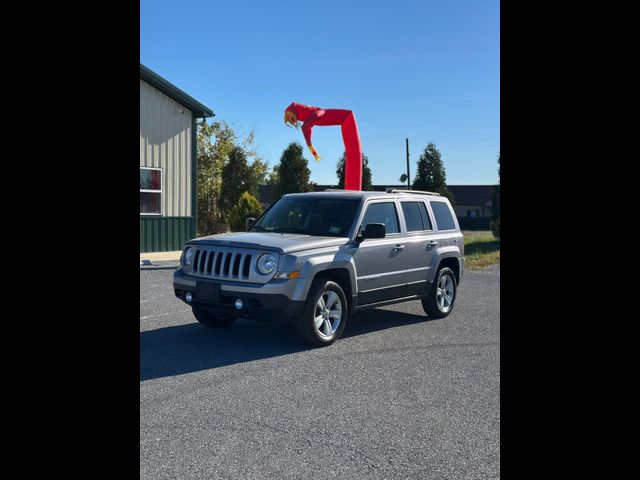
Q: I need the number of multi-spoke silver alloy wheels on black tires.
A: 2